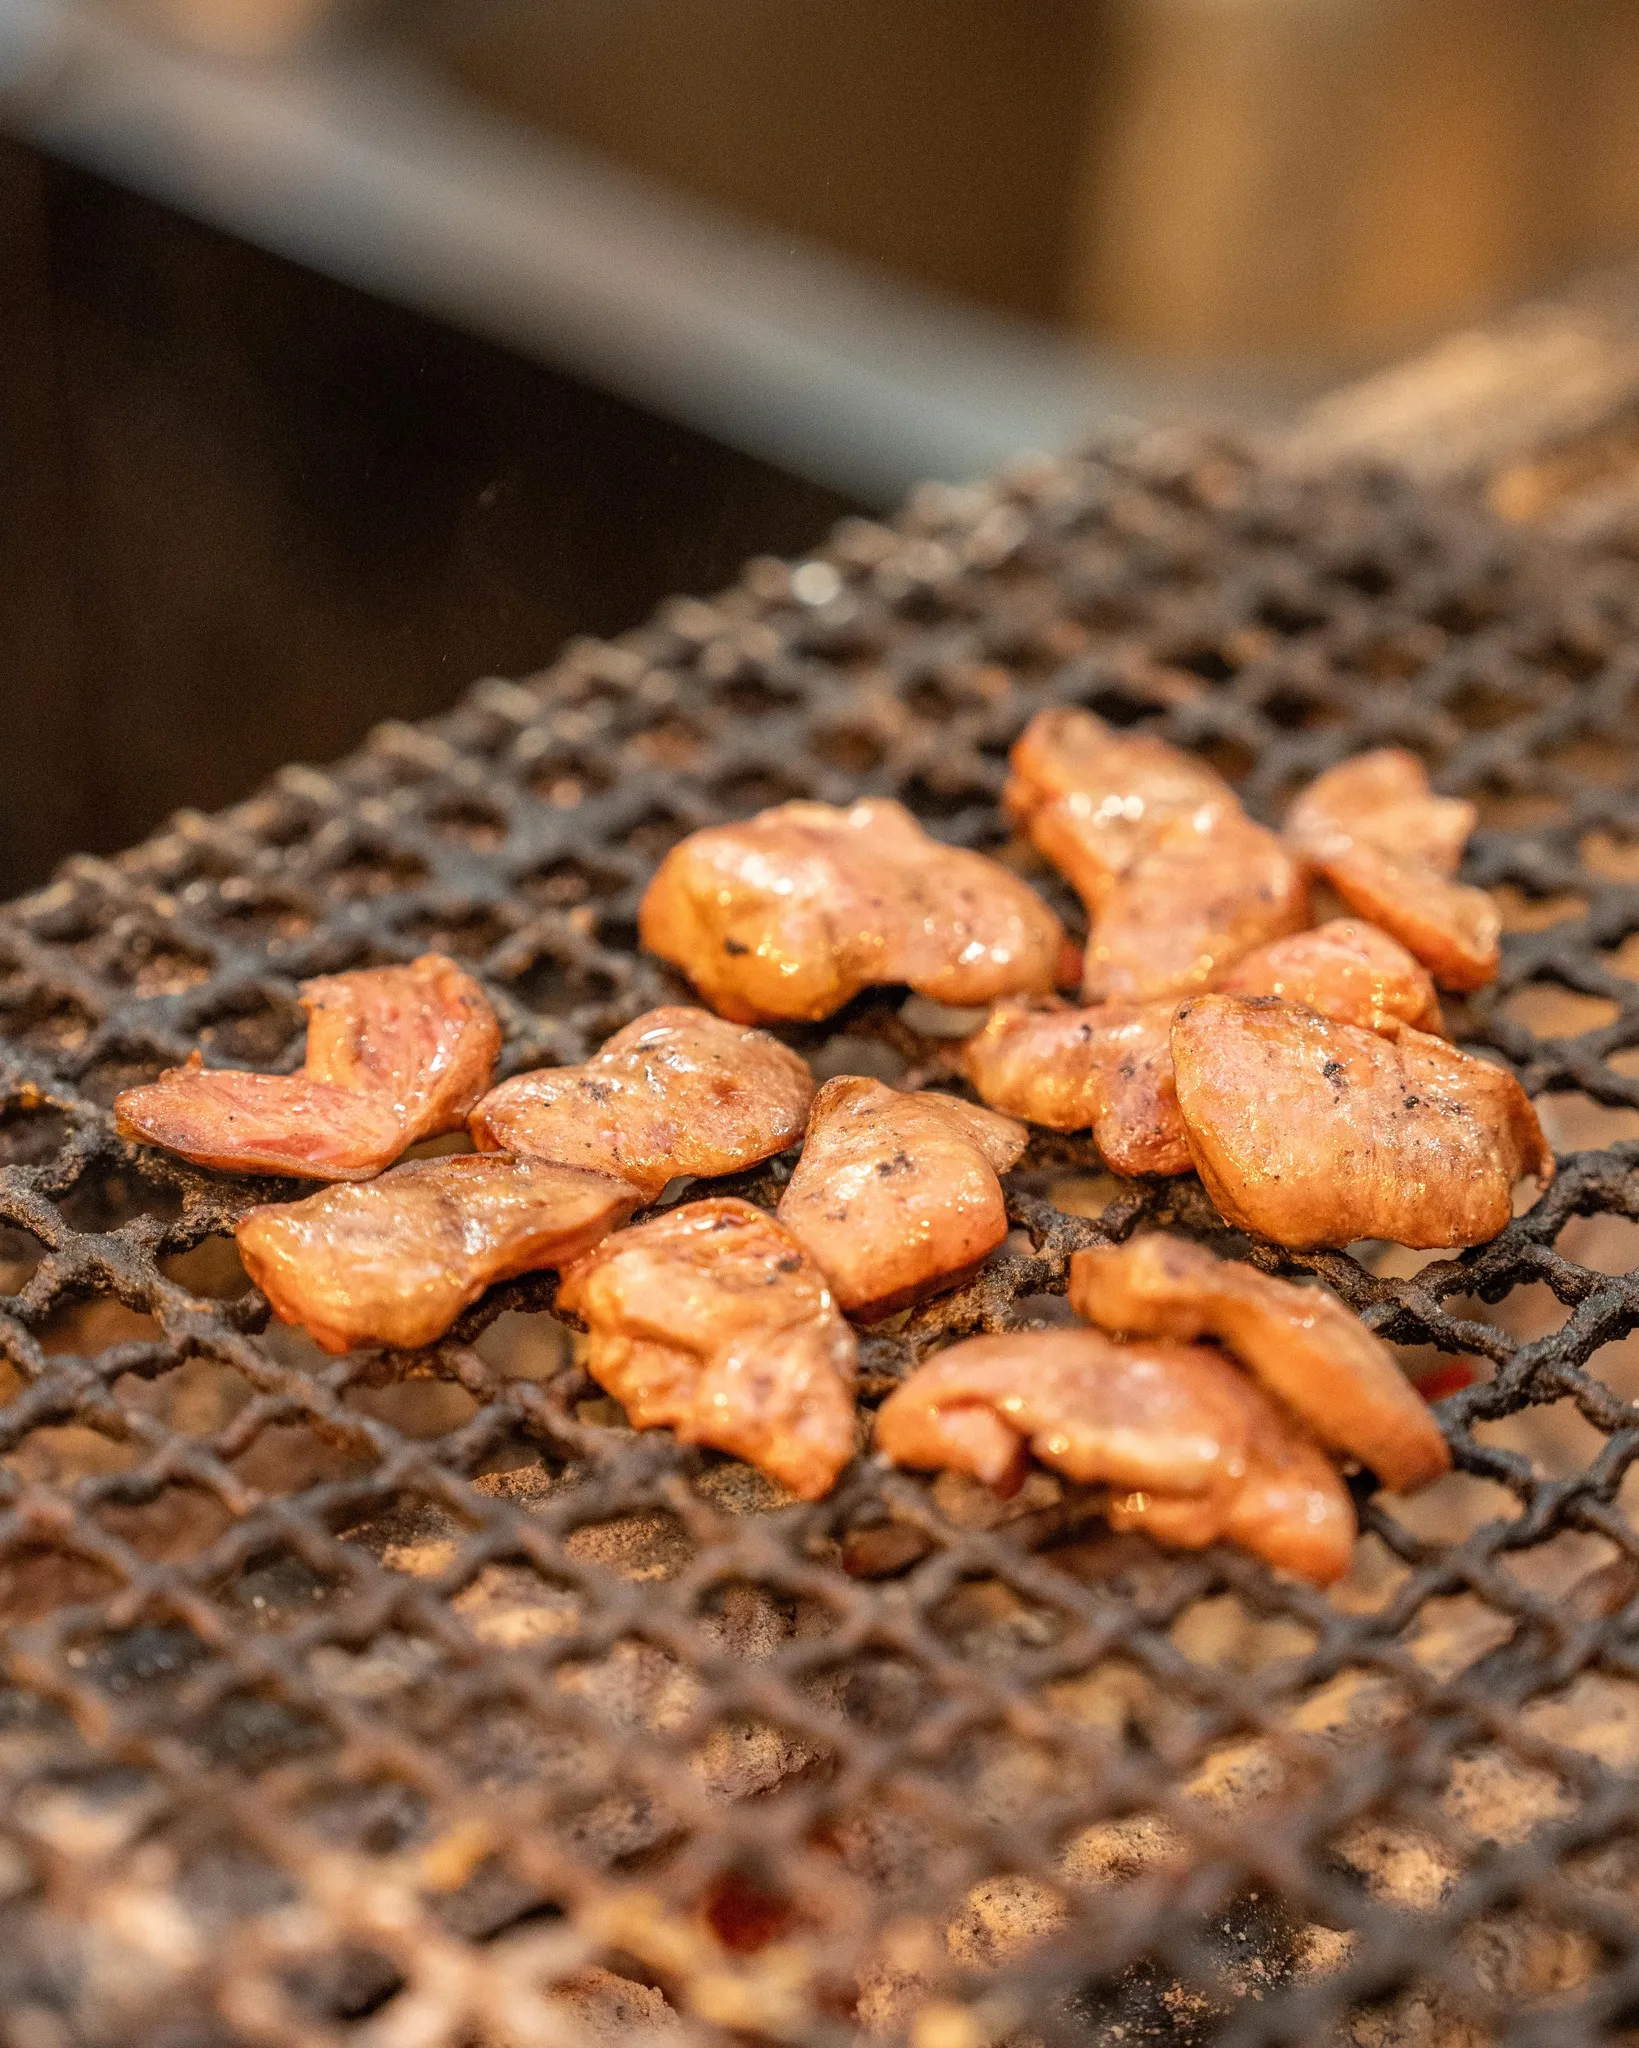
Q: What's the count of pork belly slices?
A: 13